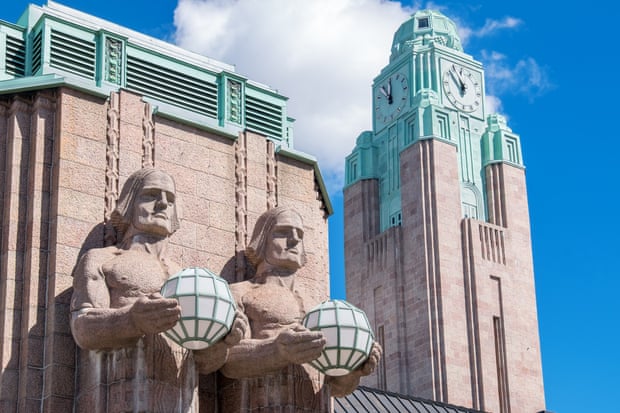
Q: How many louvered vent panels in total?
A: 5